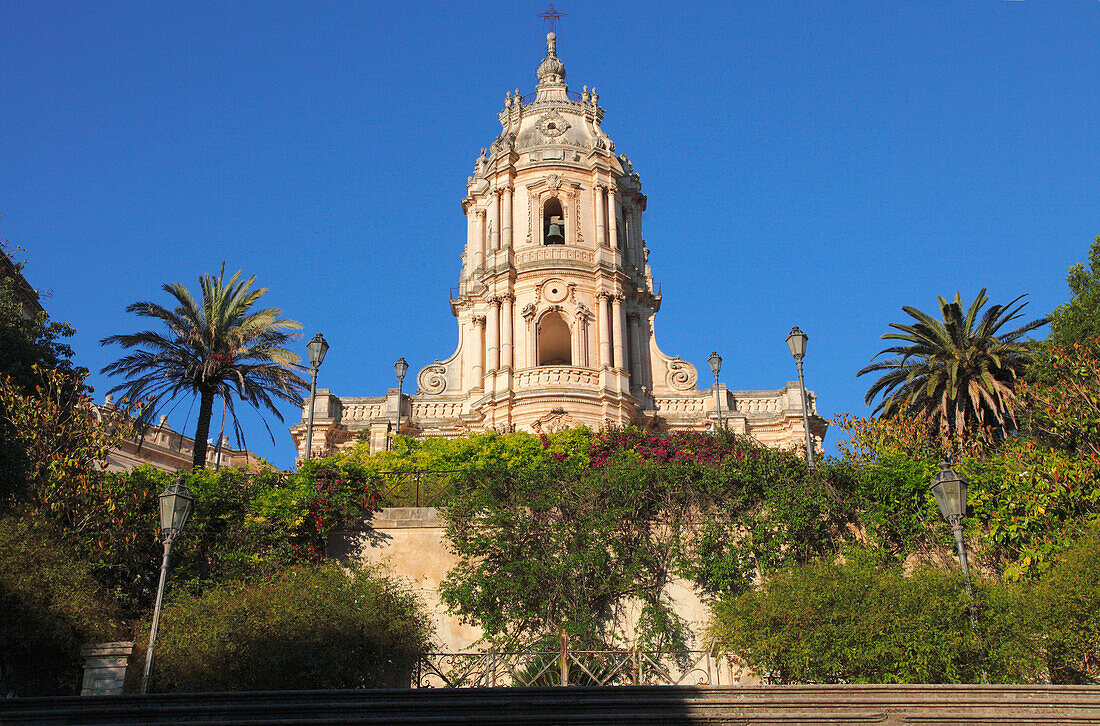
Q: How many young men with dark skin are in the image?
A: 0